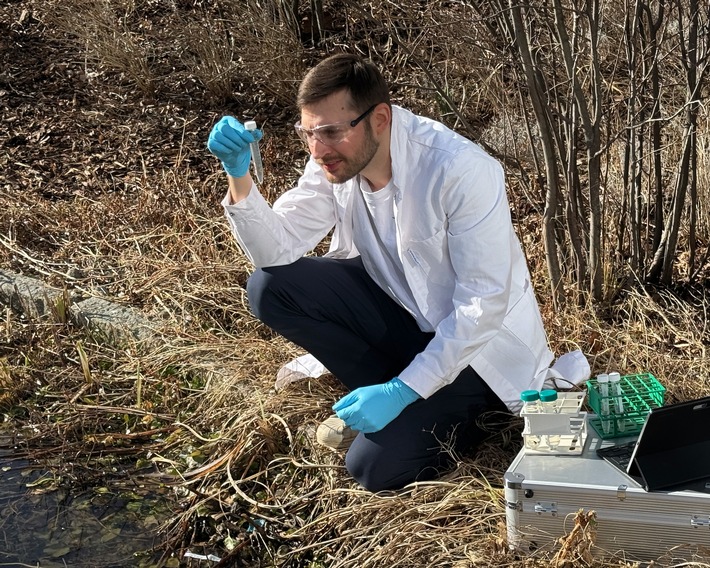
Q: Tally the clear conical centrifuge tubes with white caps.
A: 3